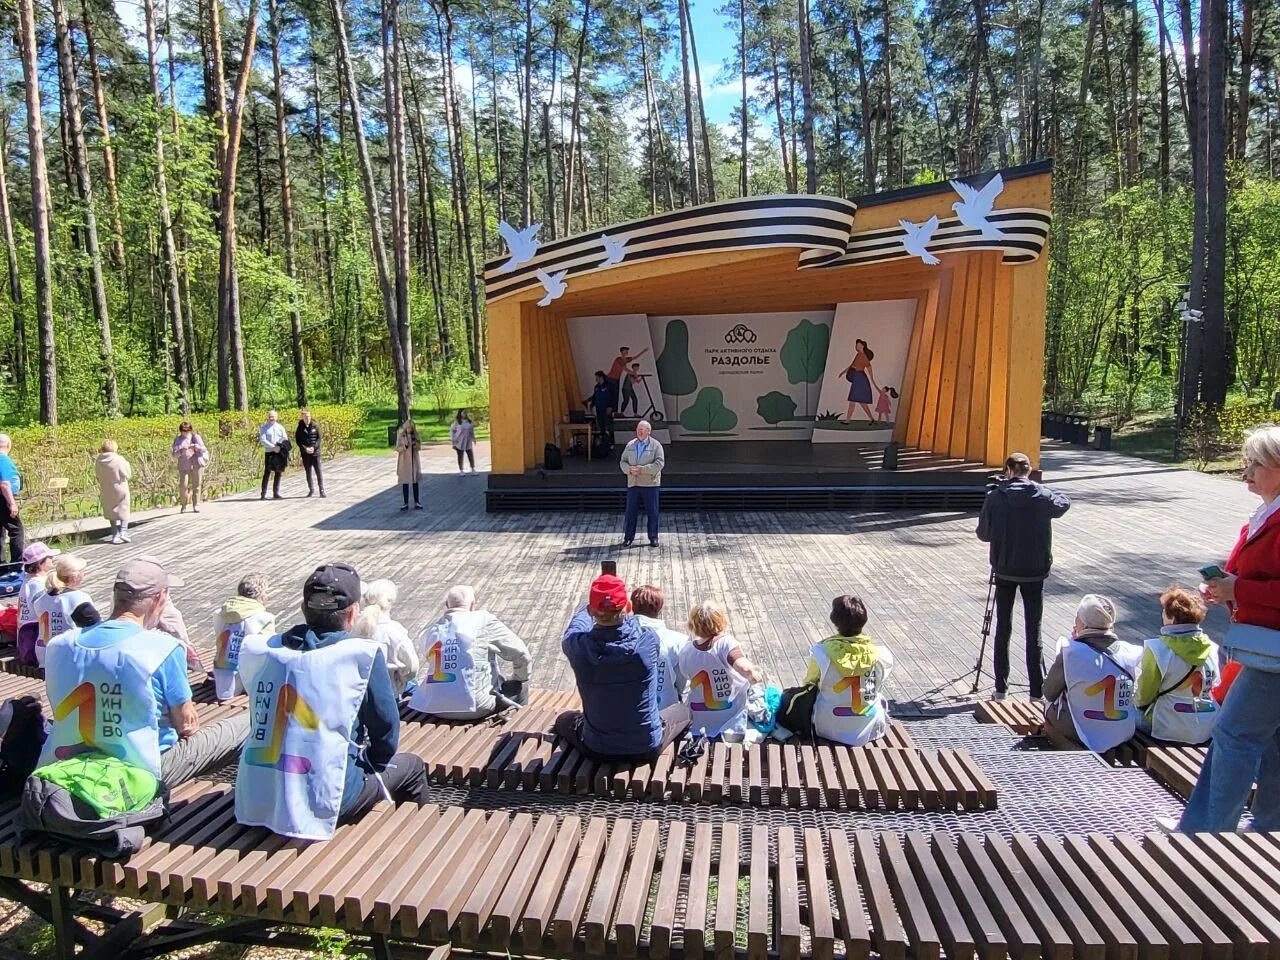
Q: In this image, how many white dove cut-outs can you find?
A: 5